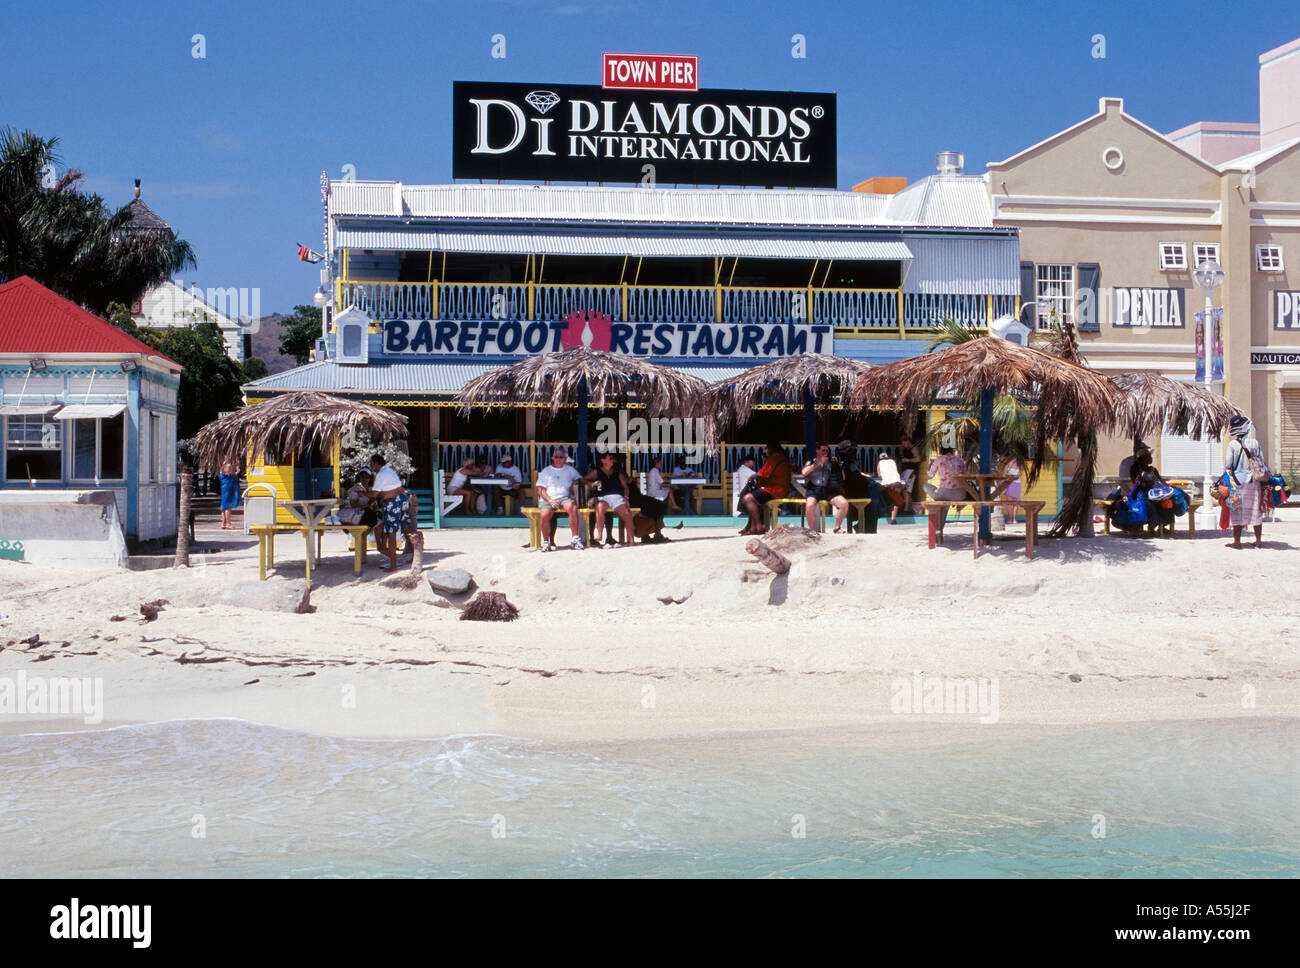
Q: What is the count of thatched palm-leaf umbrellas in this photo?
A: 5